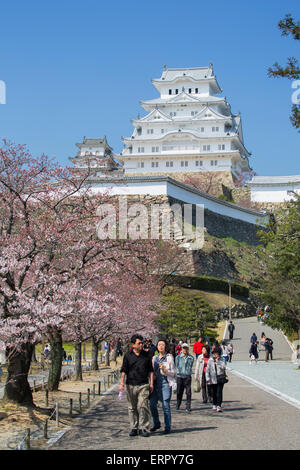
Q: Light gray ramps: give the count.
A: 1